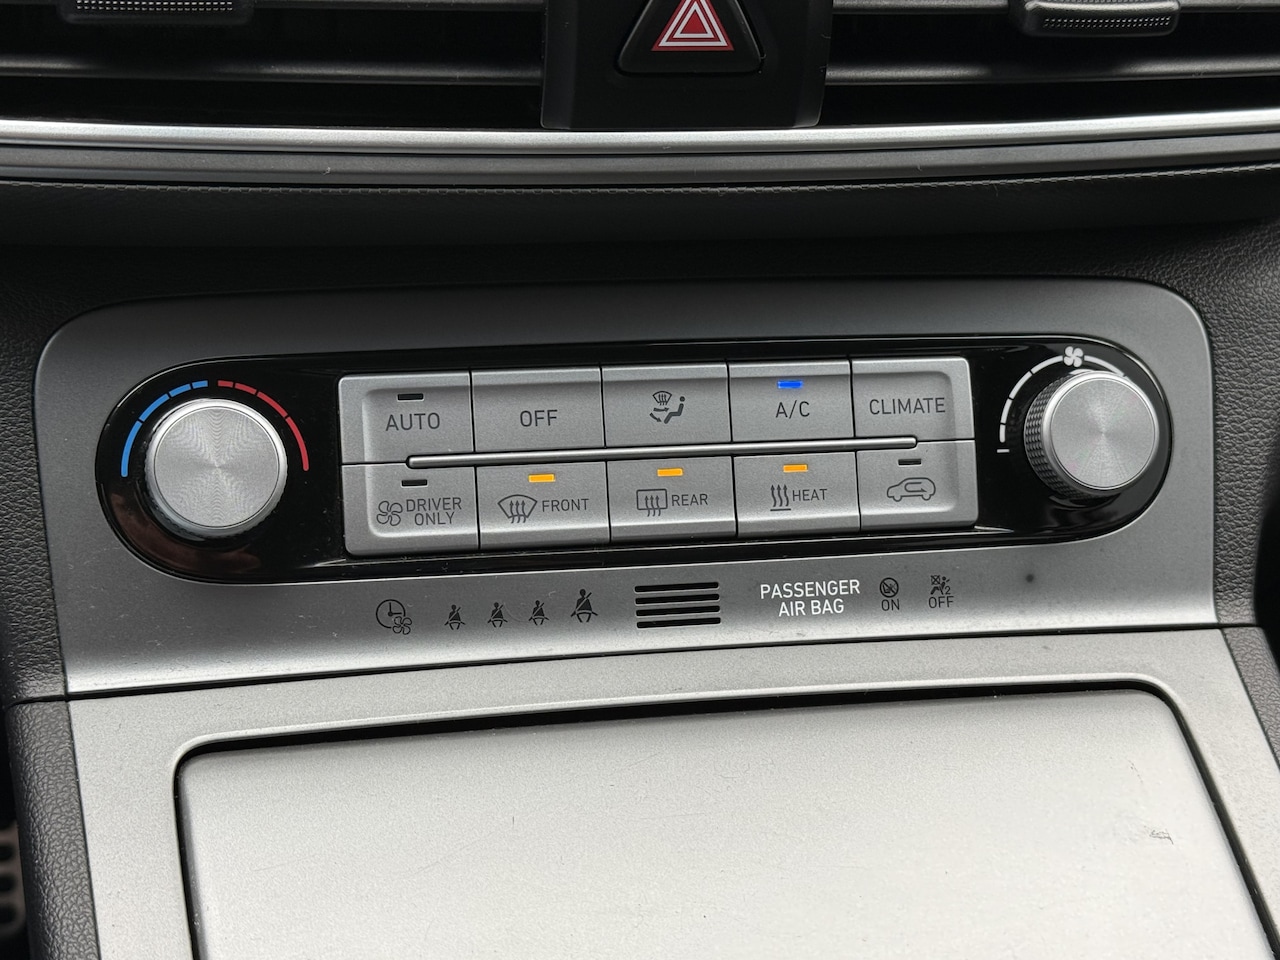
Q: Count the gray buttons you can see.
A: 10